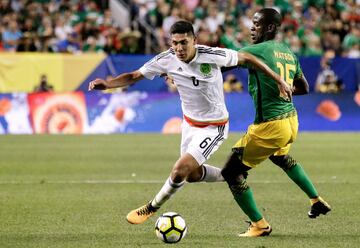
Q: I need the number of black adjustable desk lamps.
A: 0